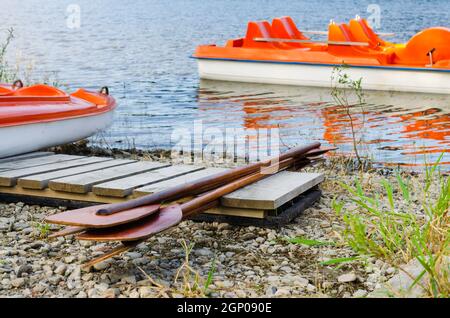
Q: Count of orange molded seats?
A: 4